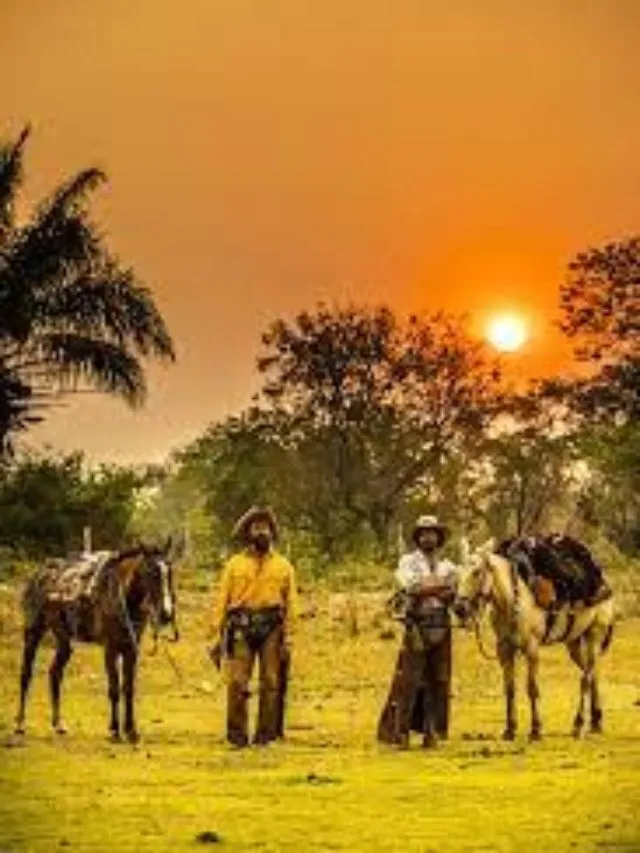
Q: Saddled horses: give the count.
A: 2